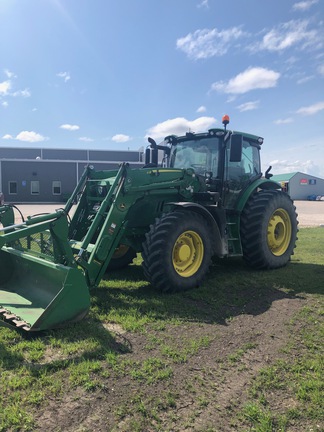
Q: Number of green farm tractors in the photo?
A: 1